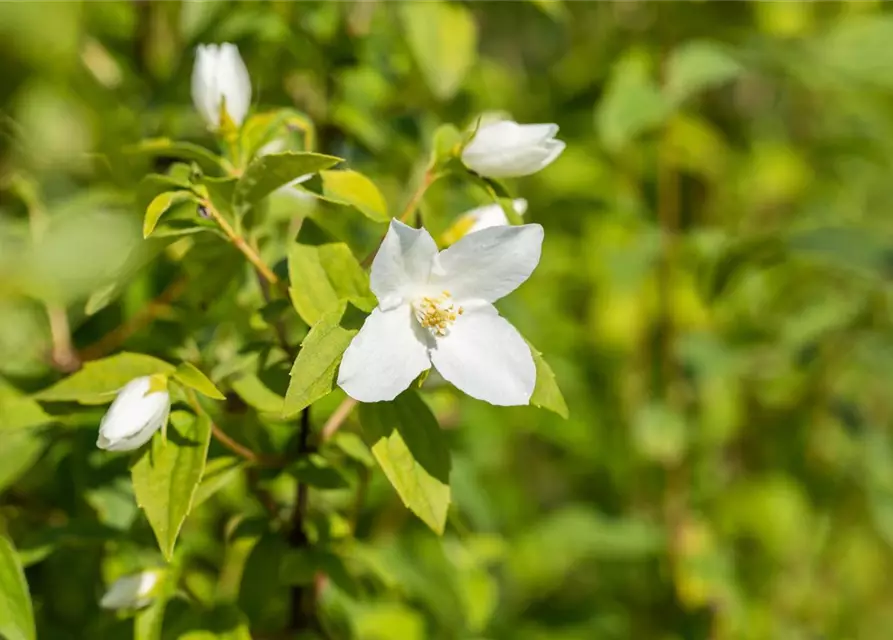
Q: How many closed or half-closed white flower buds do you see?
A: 5